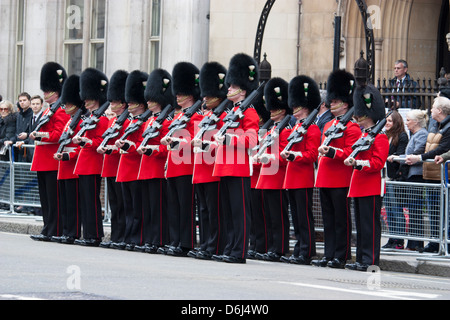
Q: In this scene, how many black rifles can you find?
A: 14